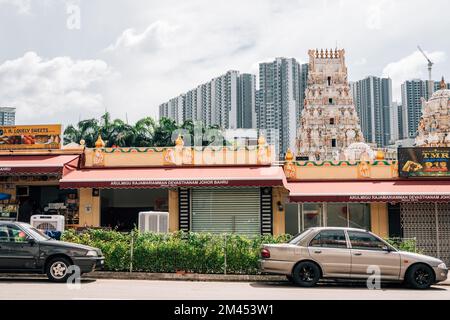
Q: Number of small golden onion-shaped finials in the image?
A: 5